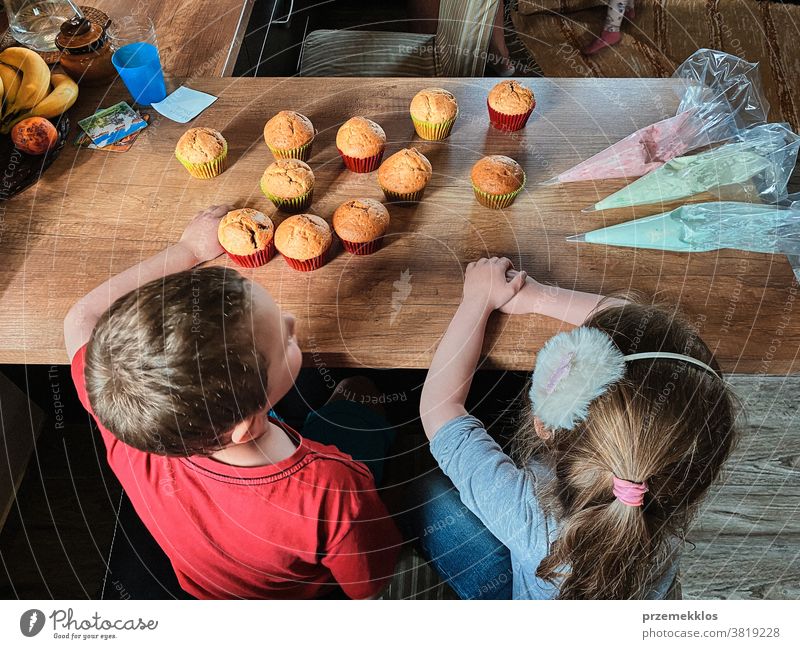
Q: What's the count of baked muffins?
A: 11